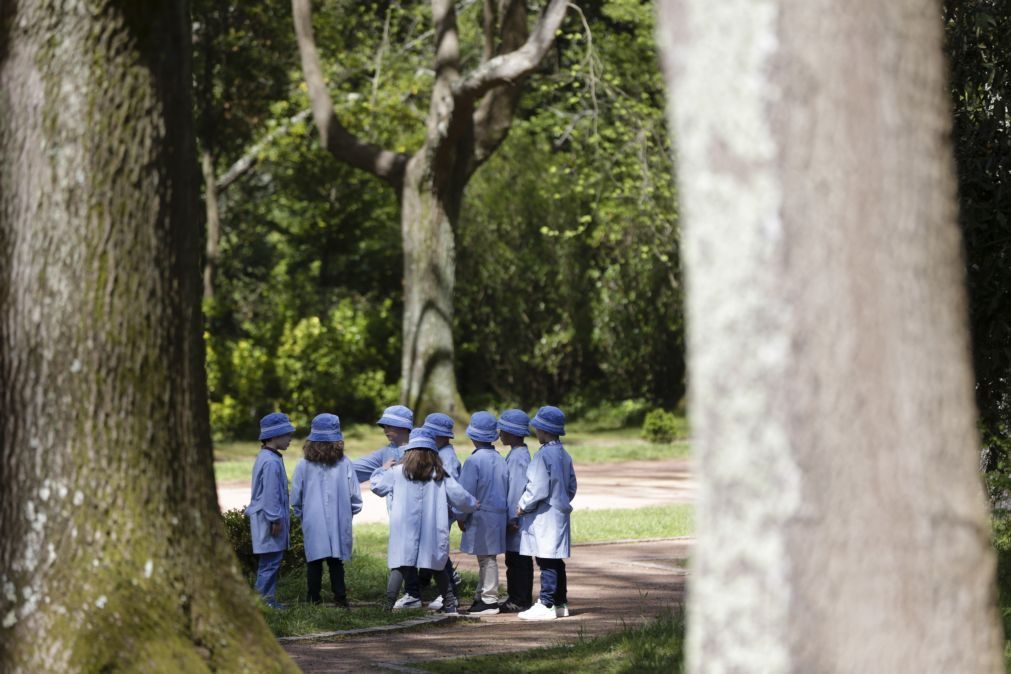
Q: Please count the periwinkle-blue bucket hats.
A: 8